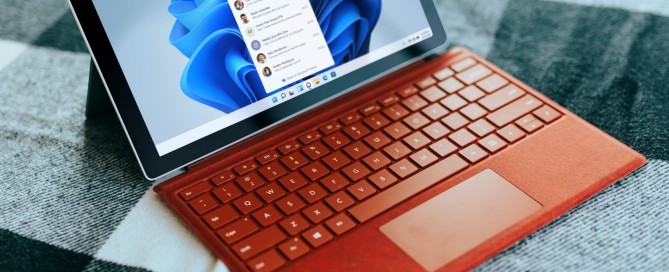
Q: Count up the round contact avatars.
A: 6